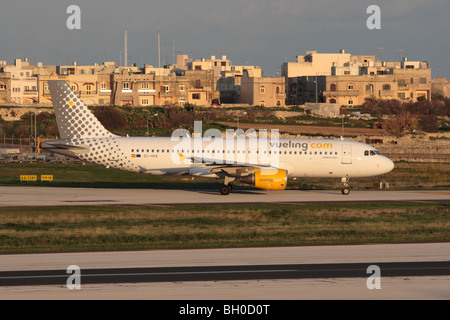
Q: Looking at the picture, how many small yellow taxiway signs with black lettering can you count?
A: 2